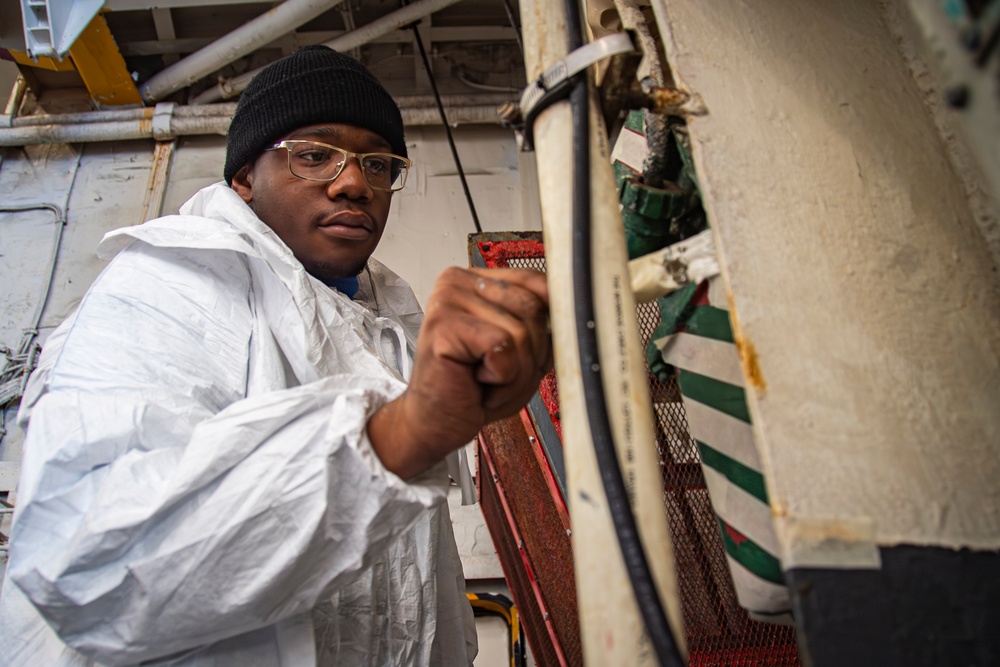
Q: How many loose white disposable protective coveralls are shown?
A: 1